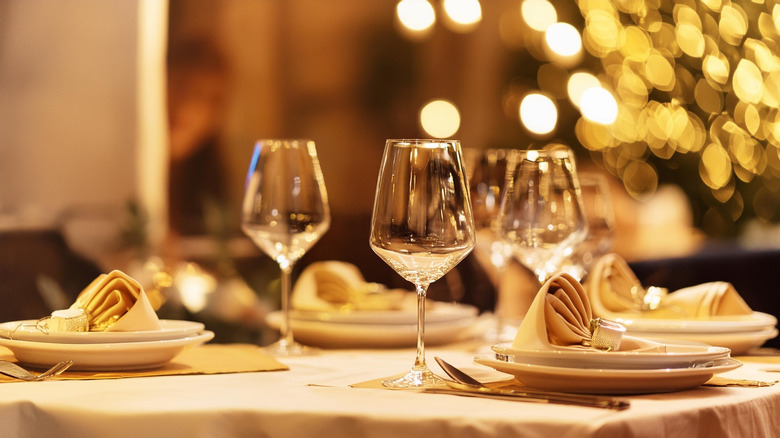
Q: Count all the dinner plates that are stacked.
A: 8